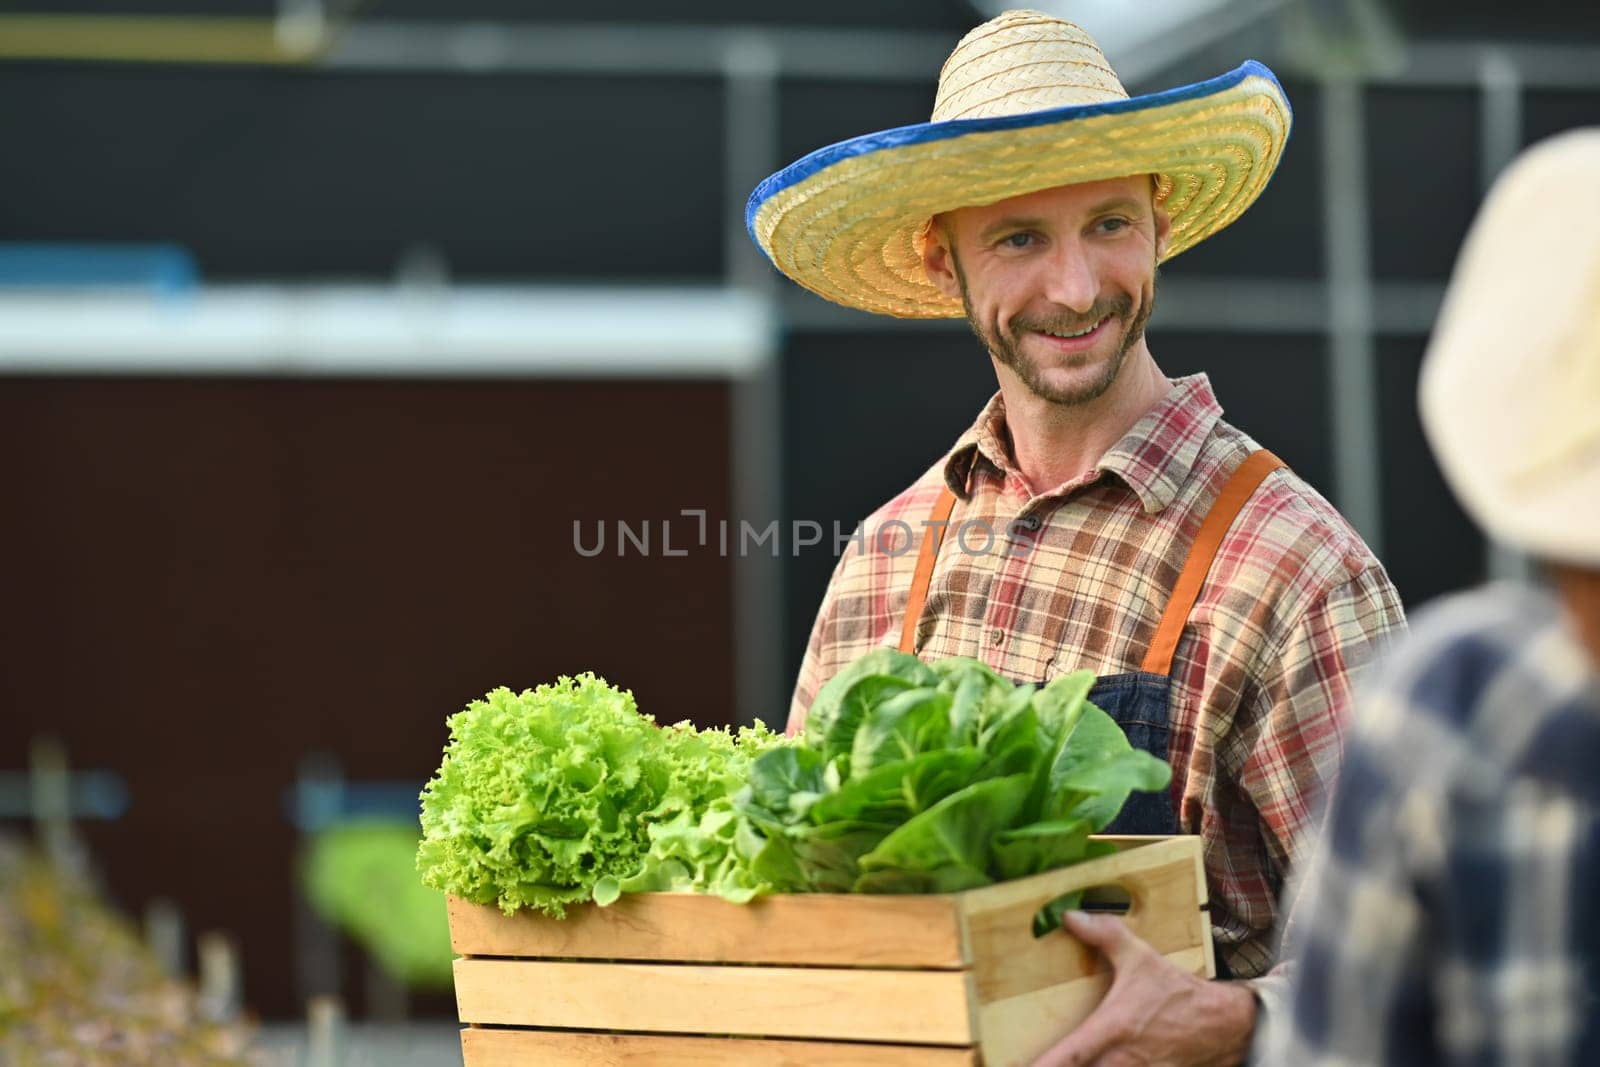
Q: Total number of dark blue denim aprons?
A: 1